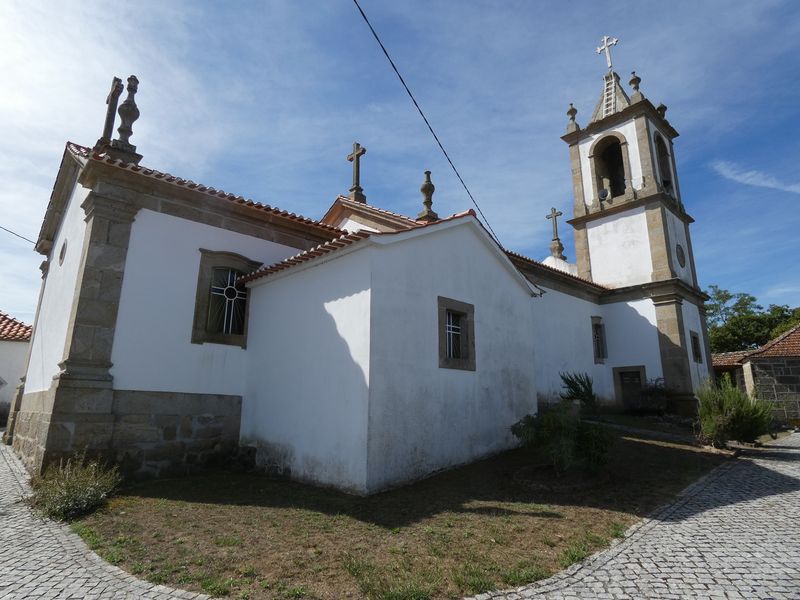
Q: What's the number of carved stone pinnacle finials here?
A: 5